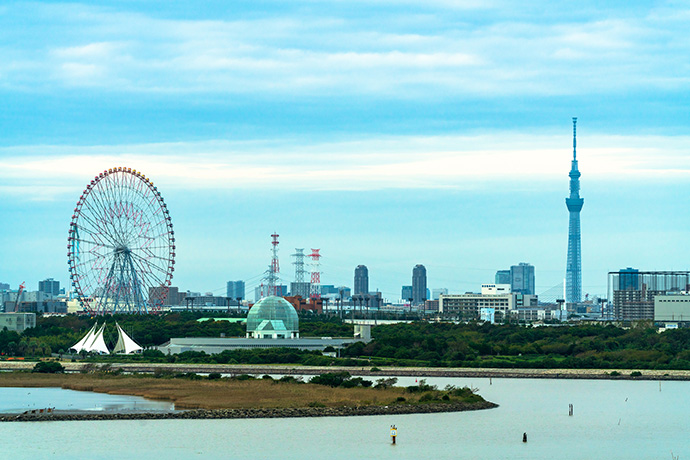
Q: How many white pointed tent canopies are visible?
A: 3